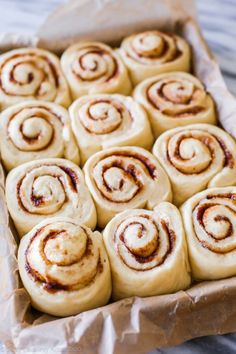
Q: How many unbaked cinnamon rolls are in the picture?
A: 12